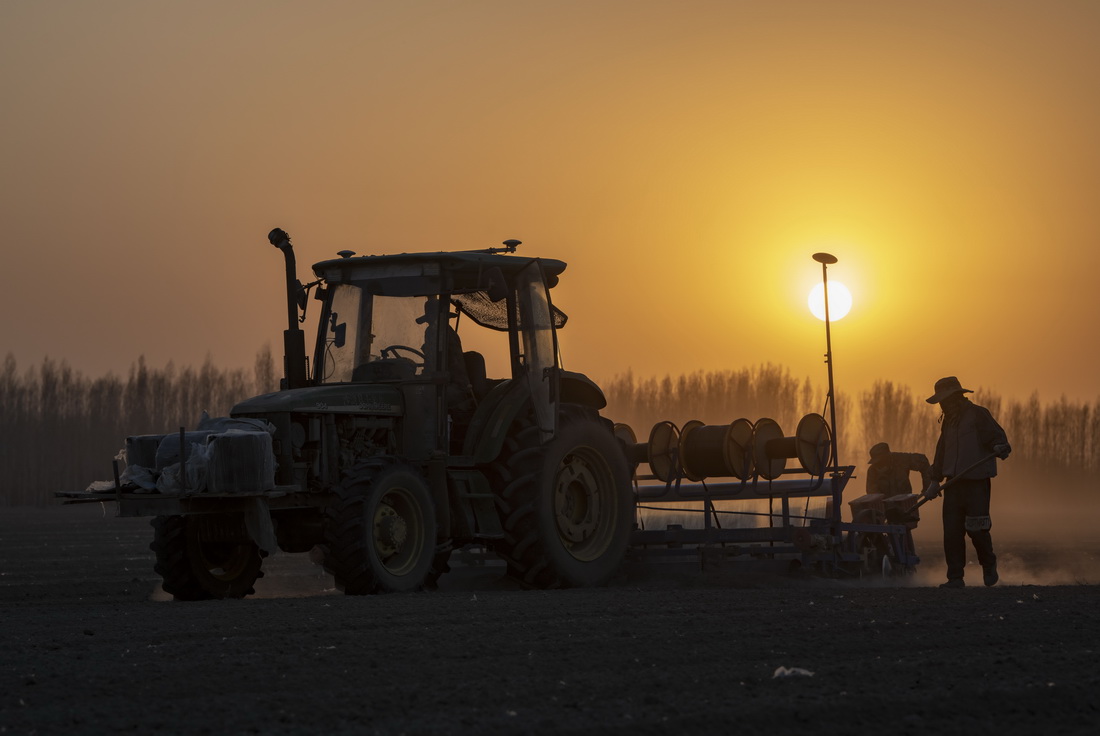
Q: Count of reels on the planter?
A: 3